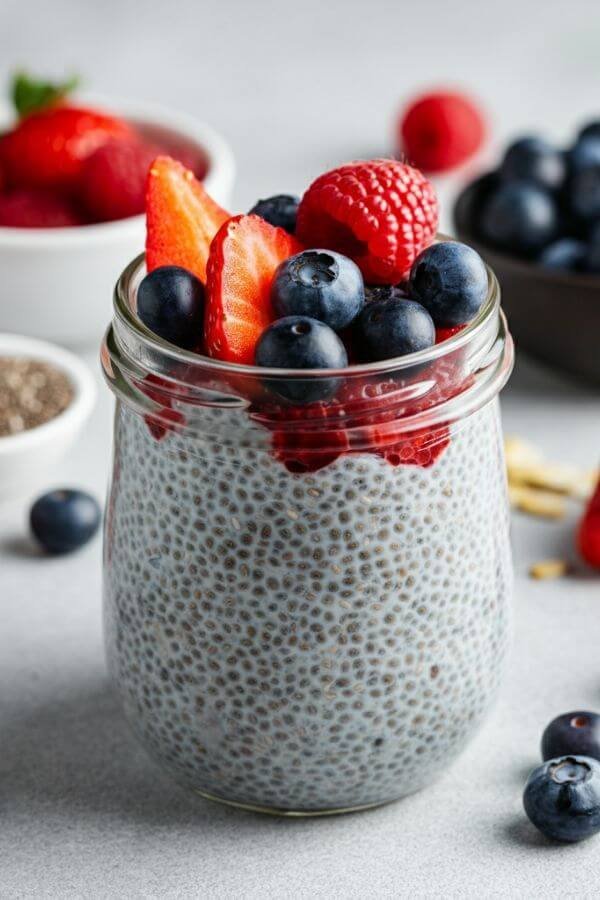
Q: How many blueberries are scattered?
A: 3